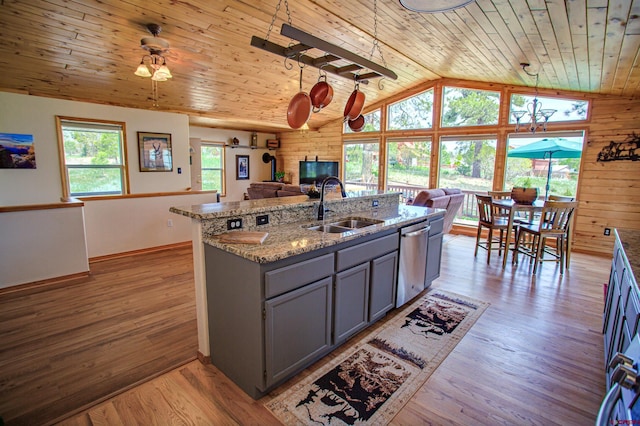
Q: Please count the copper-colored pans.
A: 4